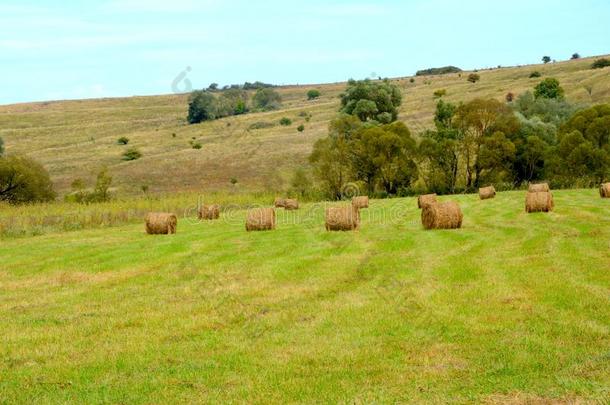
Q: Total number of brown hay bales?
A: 13